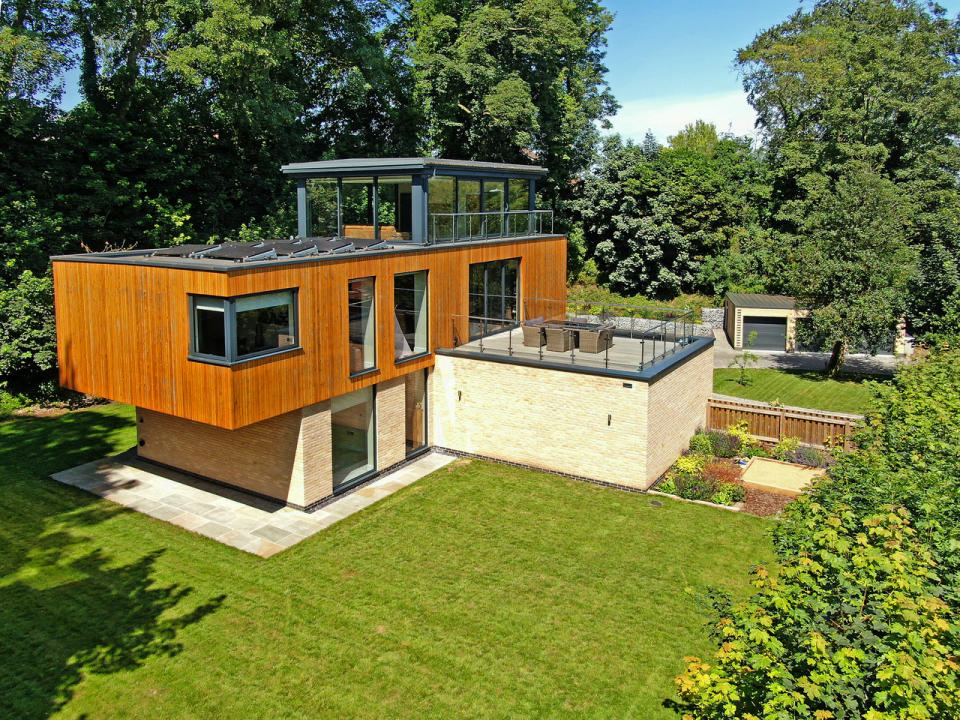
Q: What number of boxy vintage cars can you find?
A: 0